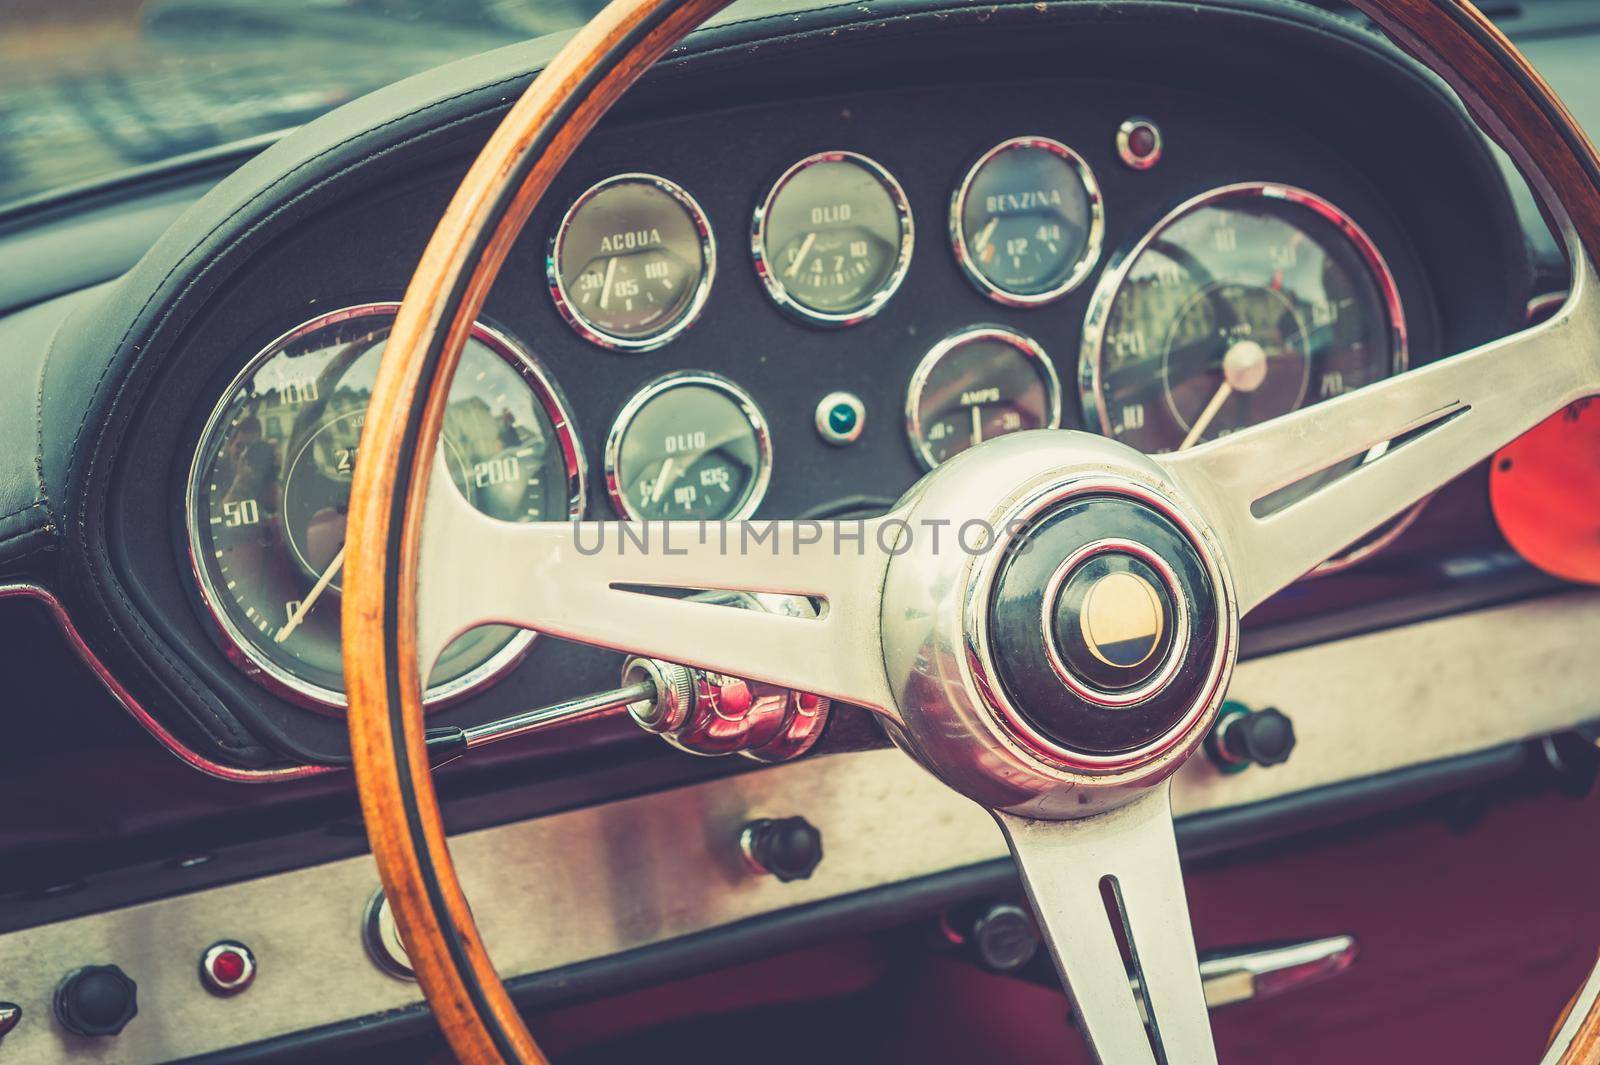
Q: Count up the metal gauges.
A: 7